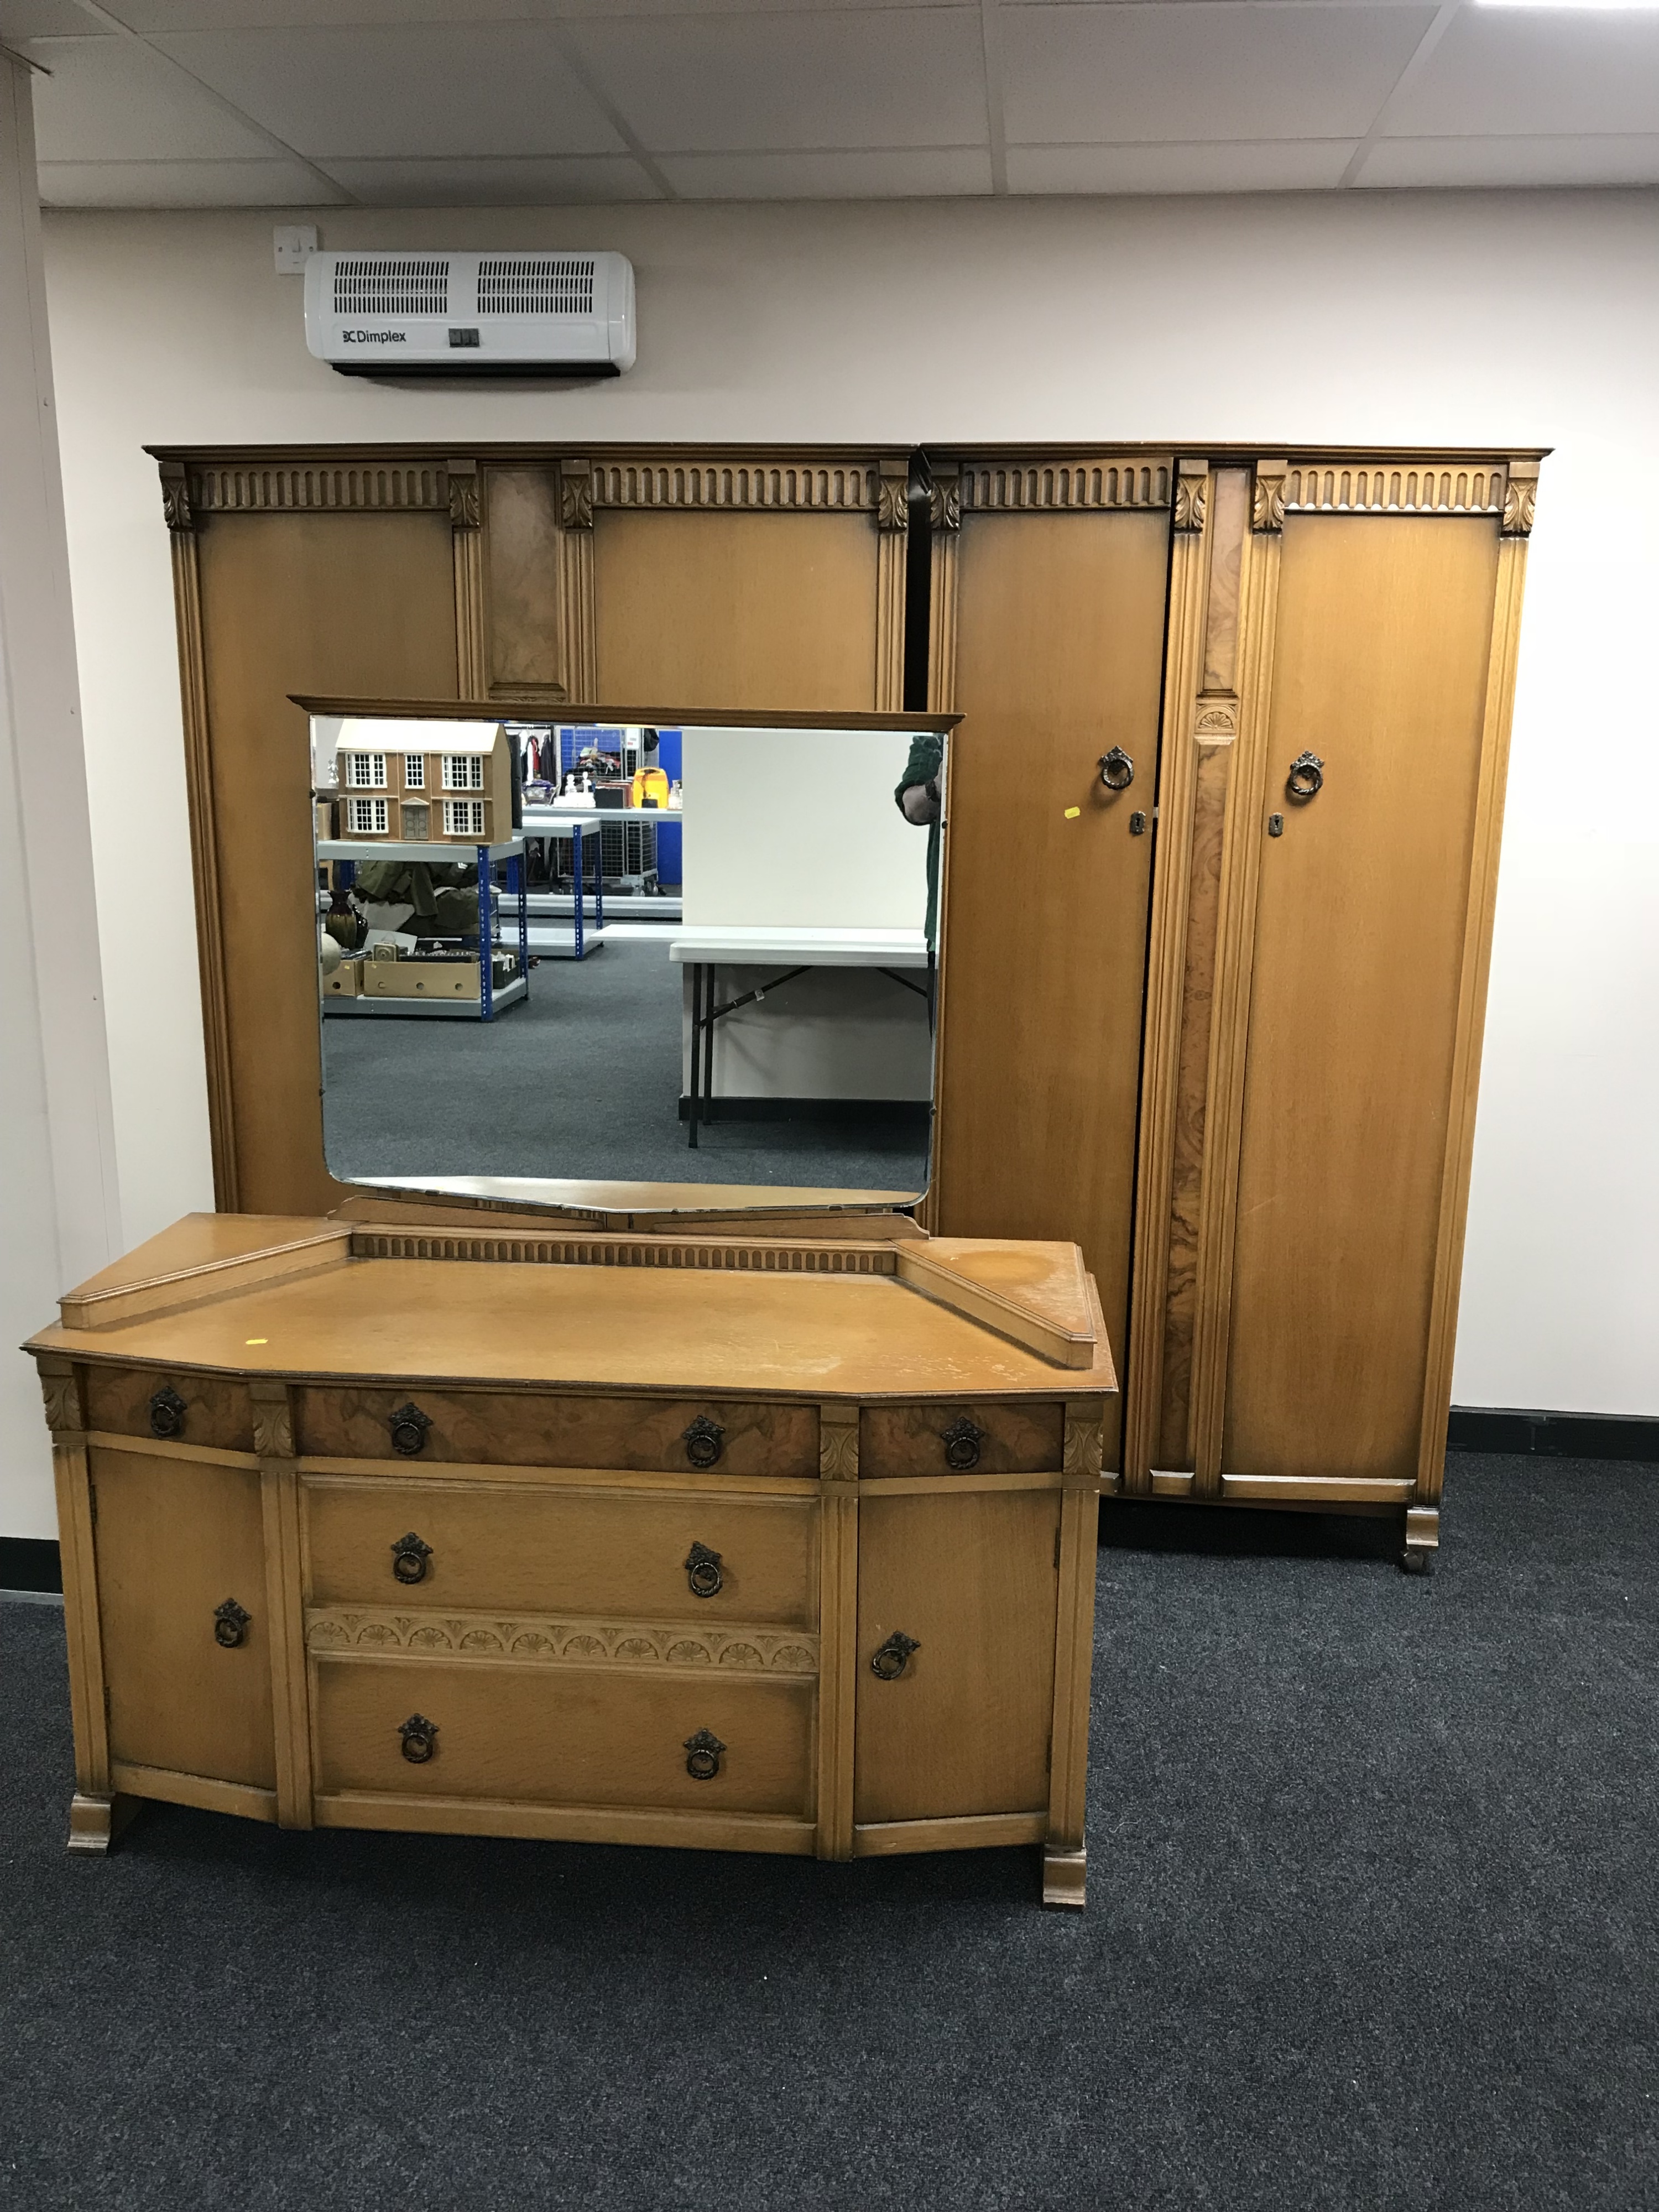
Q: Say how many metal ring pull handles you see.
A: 12